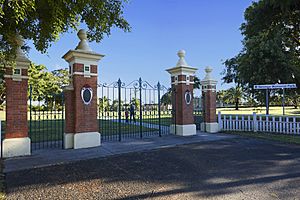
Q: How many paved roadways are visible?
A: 1